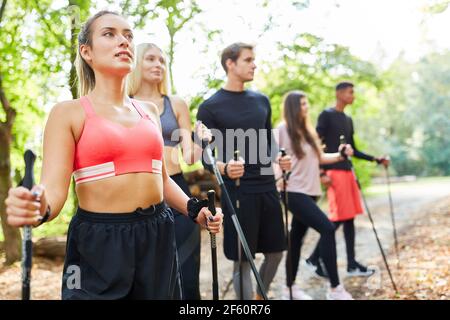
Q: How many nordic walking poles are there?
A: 7